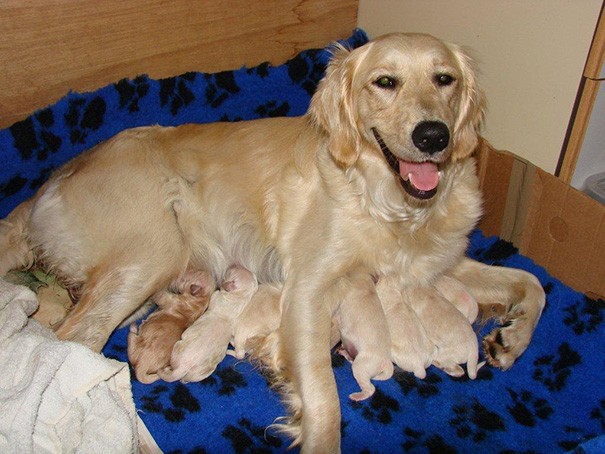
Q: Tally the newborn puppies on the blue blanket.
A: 7